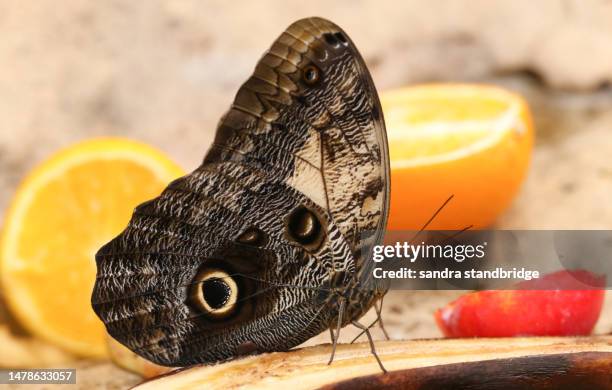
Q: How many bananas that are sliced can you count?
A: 1